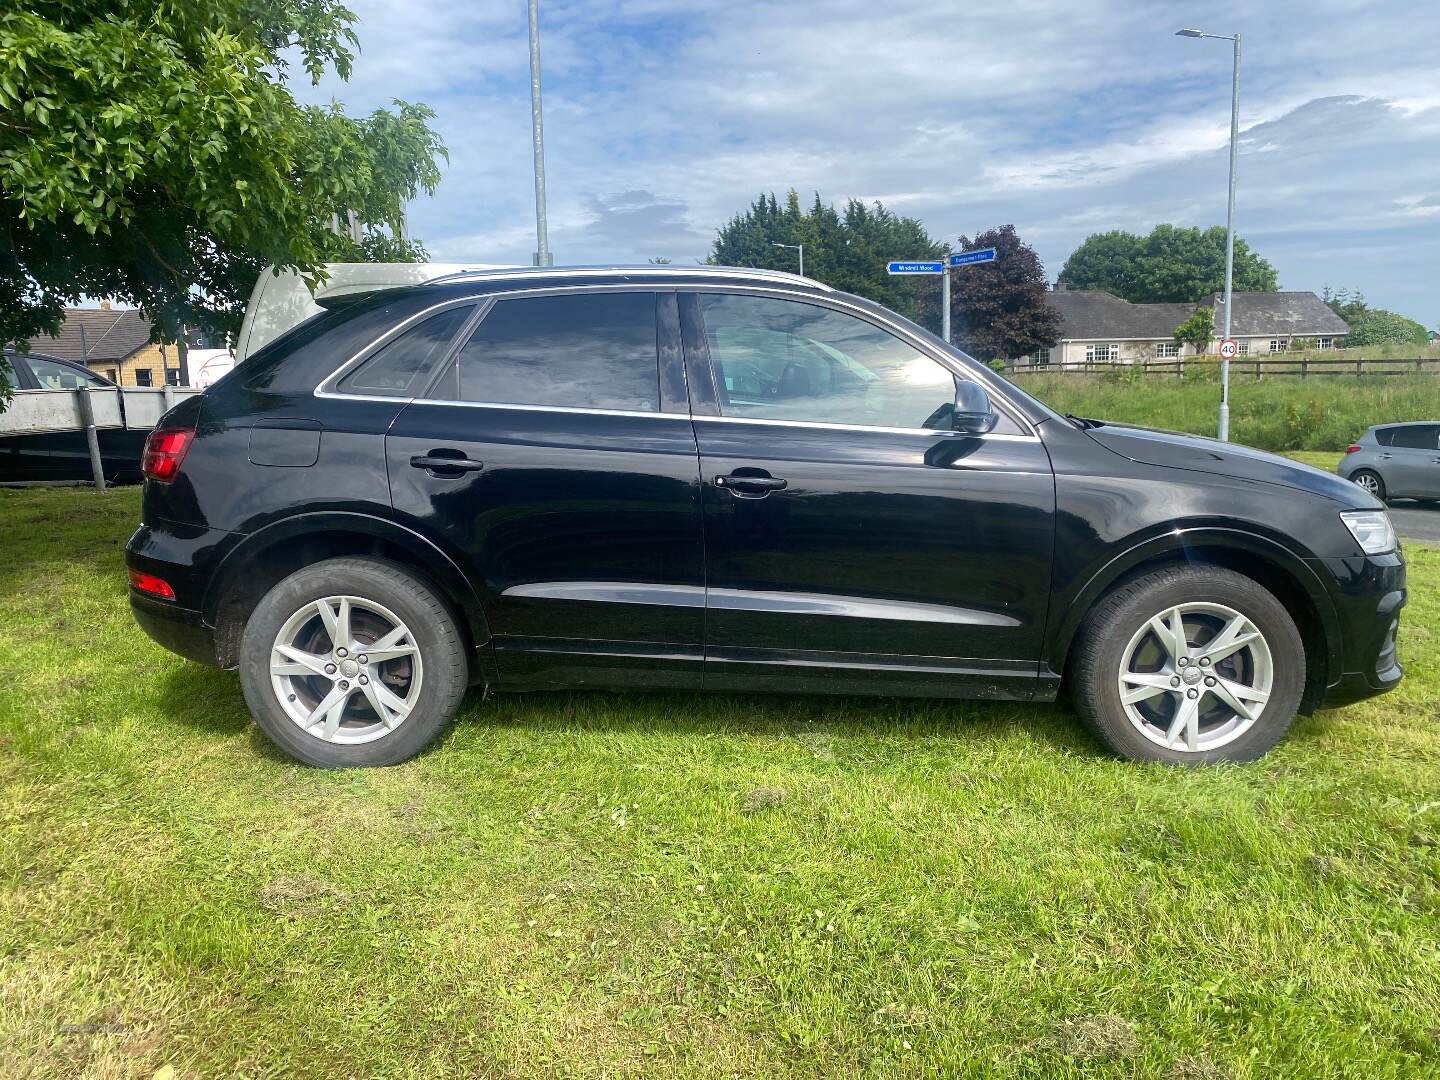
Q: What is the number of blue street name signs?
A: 2